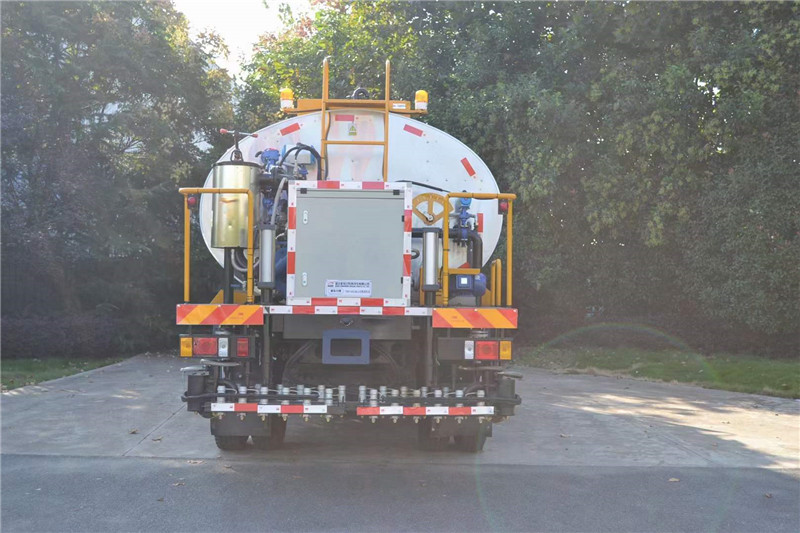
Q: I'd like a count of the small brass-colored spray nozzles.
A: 12